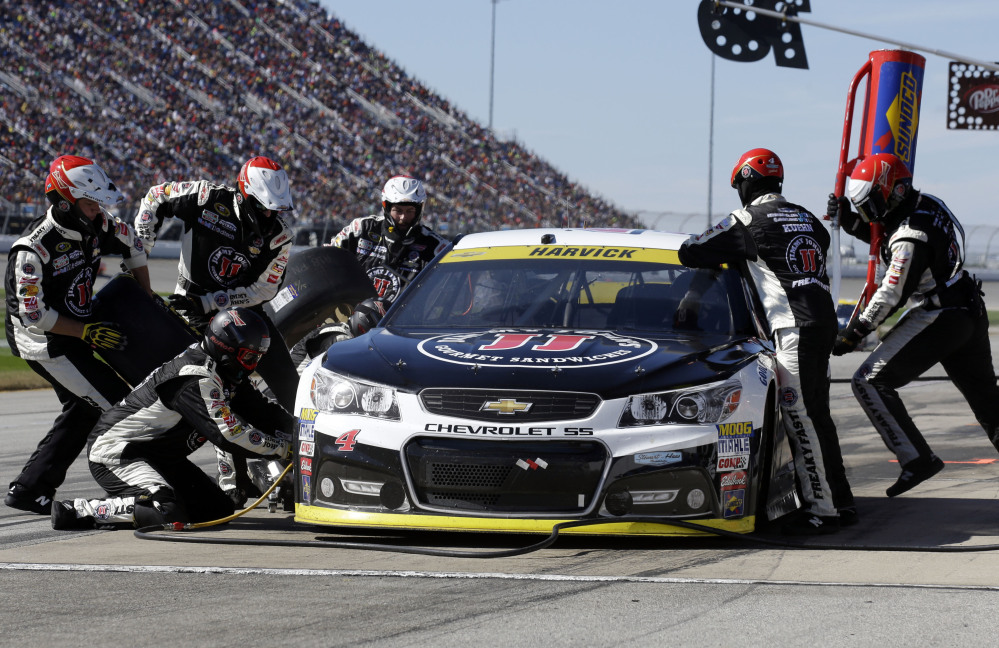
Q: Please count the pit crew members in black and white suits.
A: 7